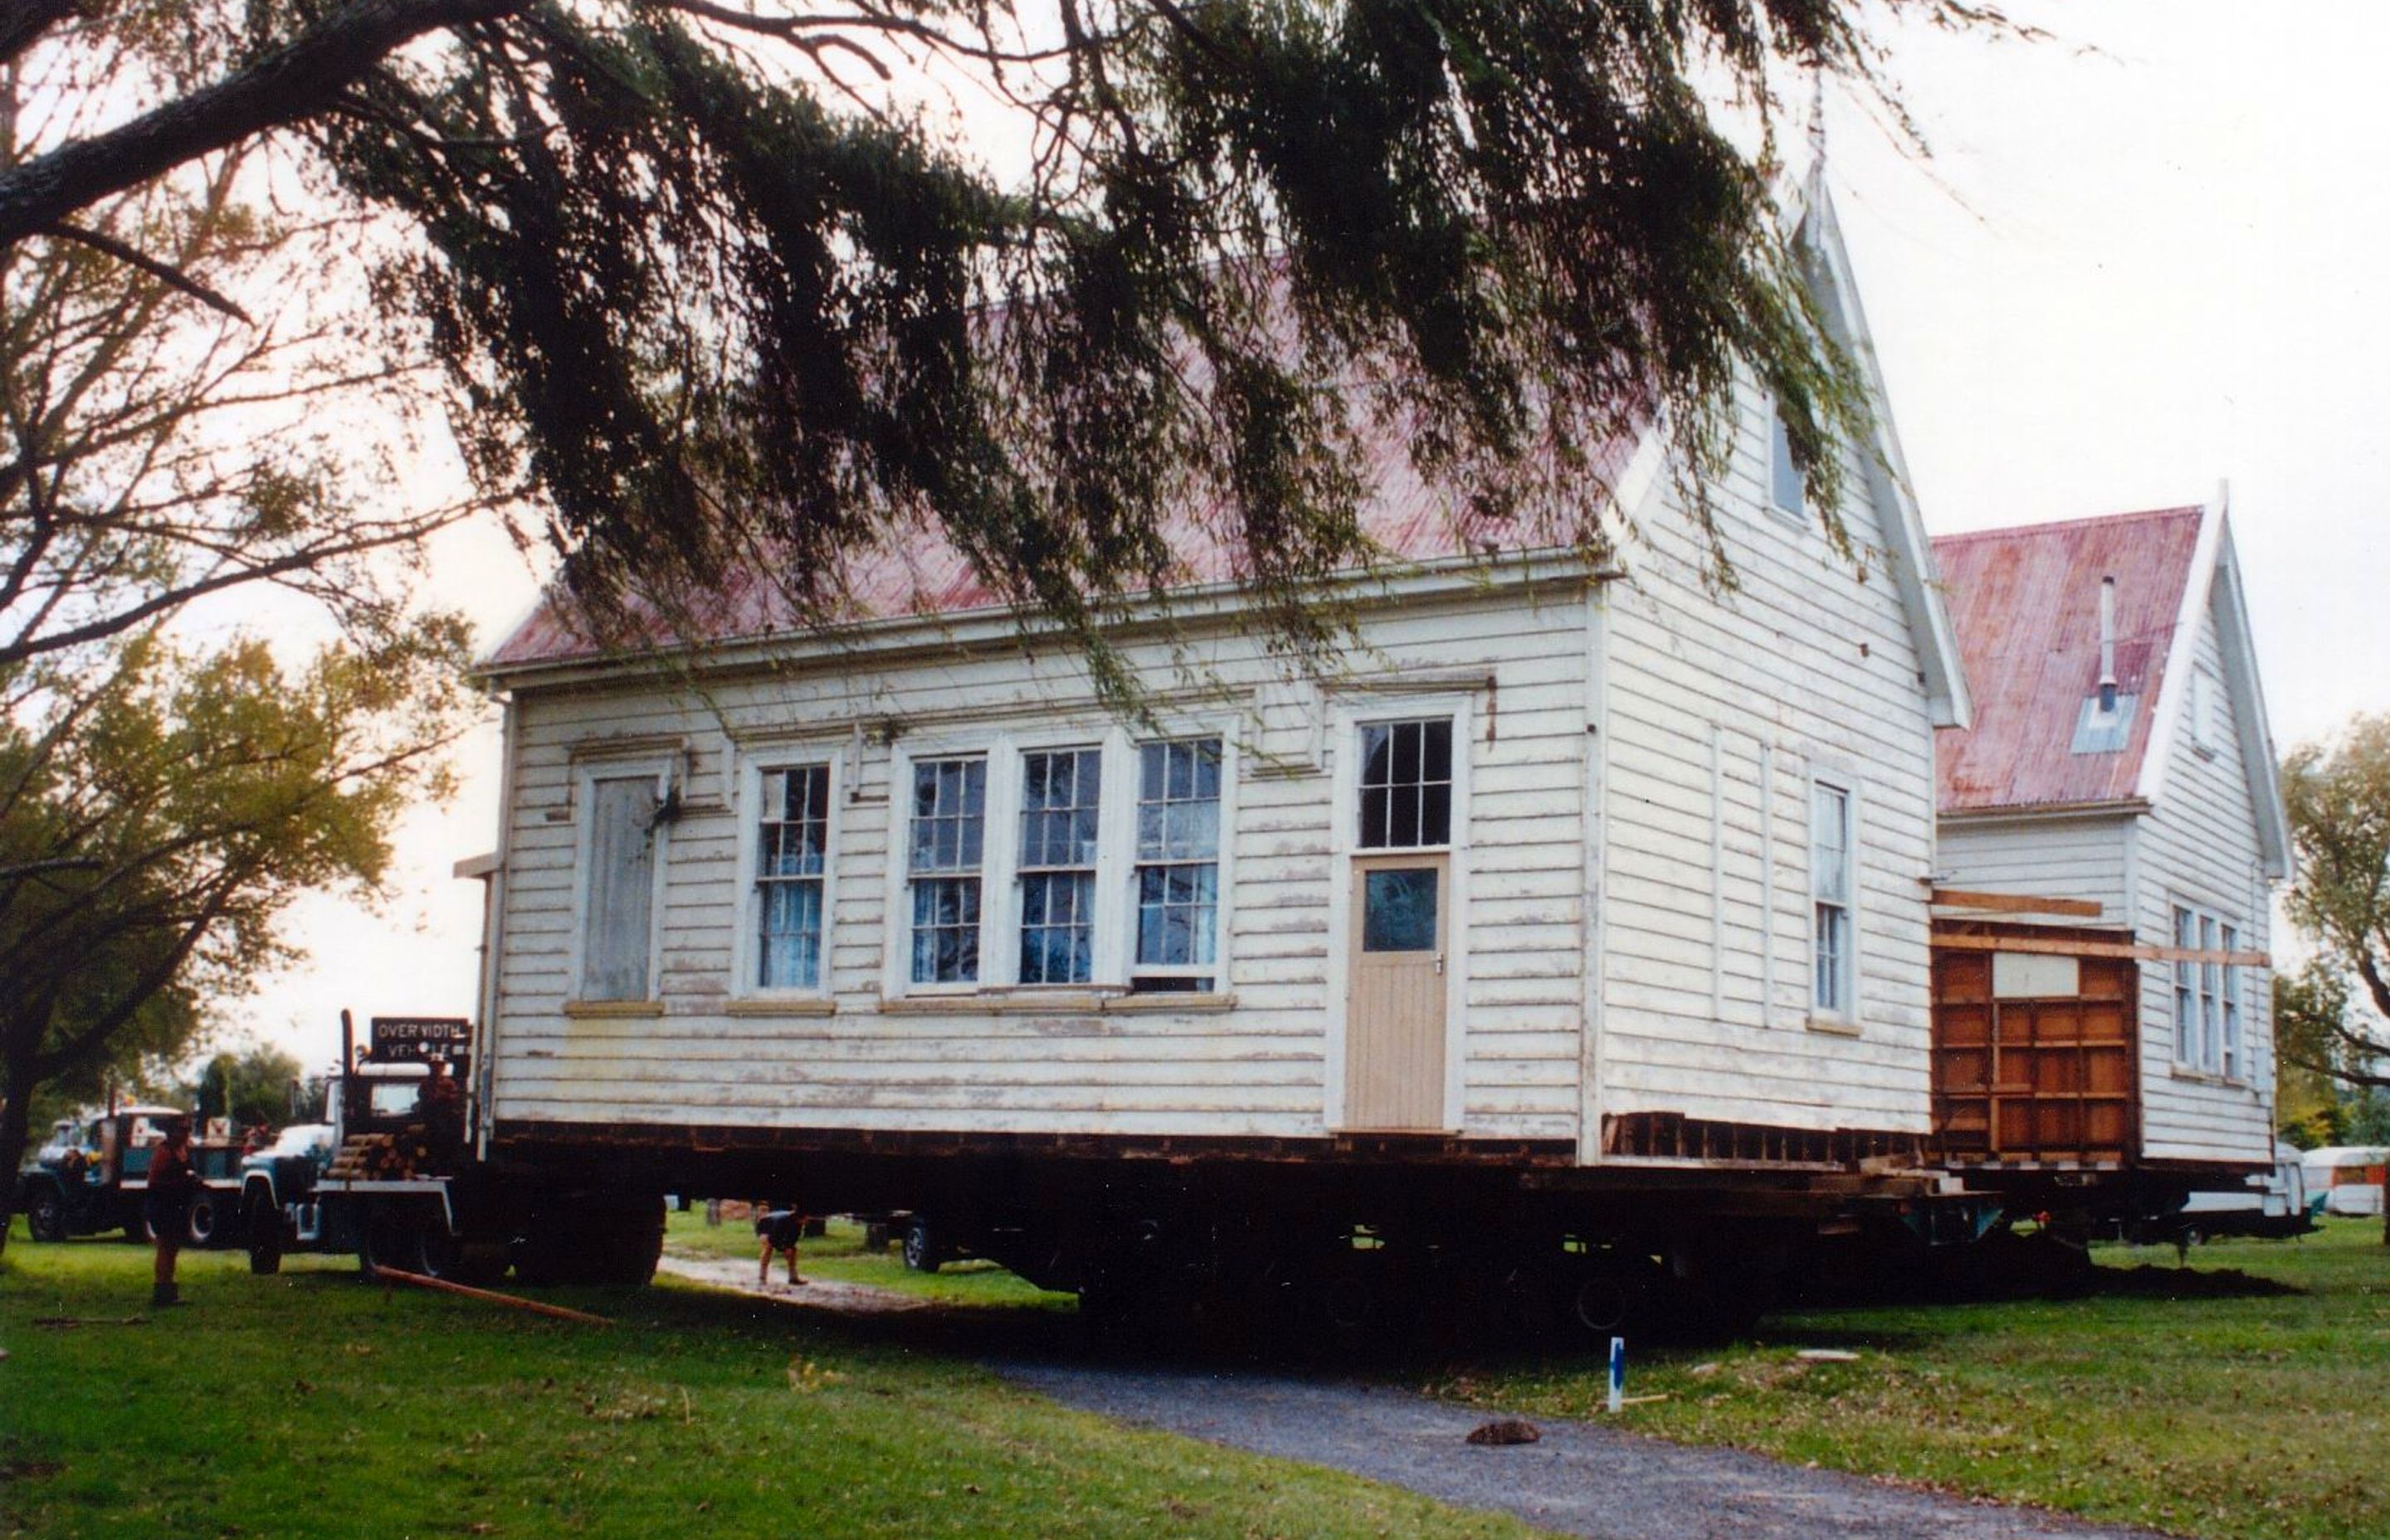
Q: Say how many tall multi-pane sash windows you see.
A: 8